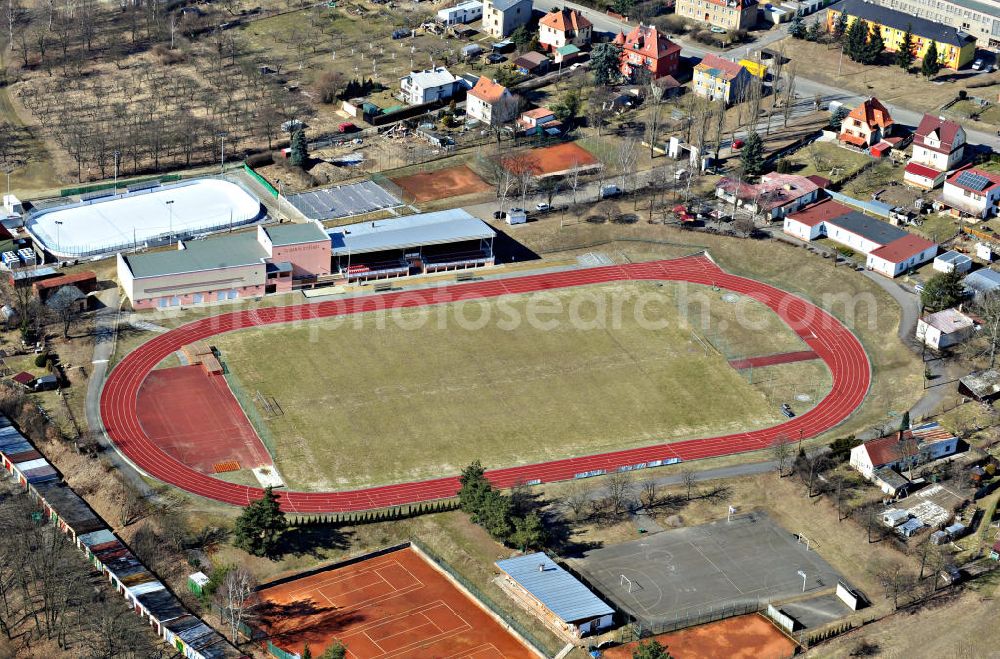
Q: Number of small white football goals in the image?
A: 2